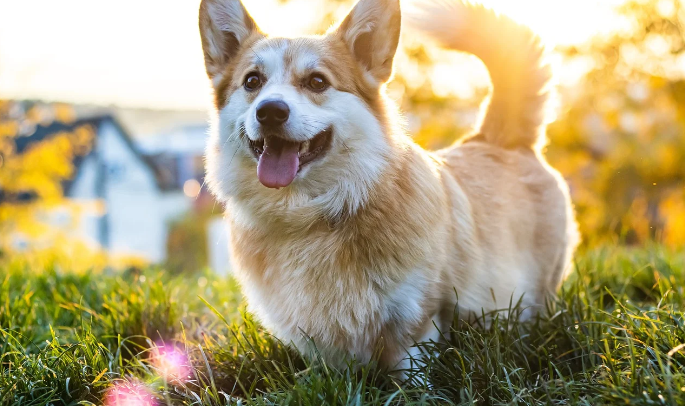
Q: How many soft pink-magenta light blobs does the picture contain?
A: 2